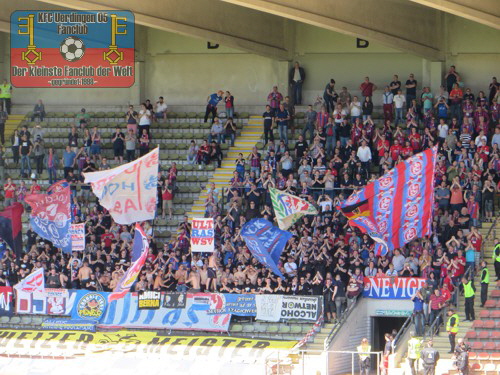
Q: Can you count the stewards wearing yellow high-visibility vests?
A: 7